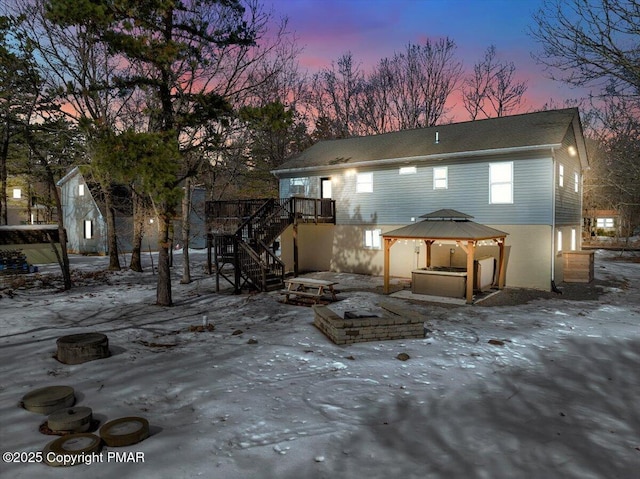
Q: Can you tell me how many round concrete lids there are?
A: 5